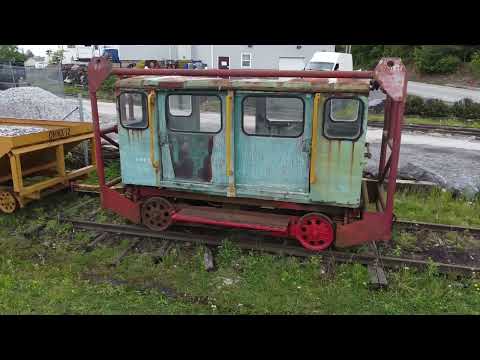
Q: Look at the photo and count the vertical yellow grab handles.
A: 3